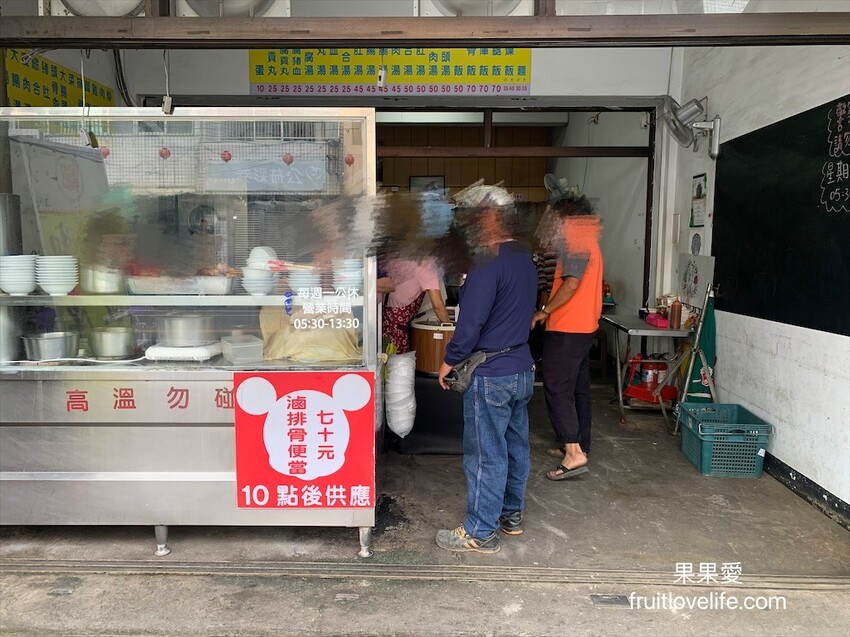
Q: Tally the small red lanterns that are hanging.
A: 5